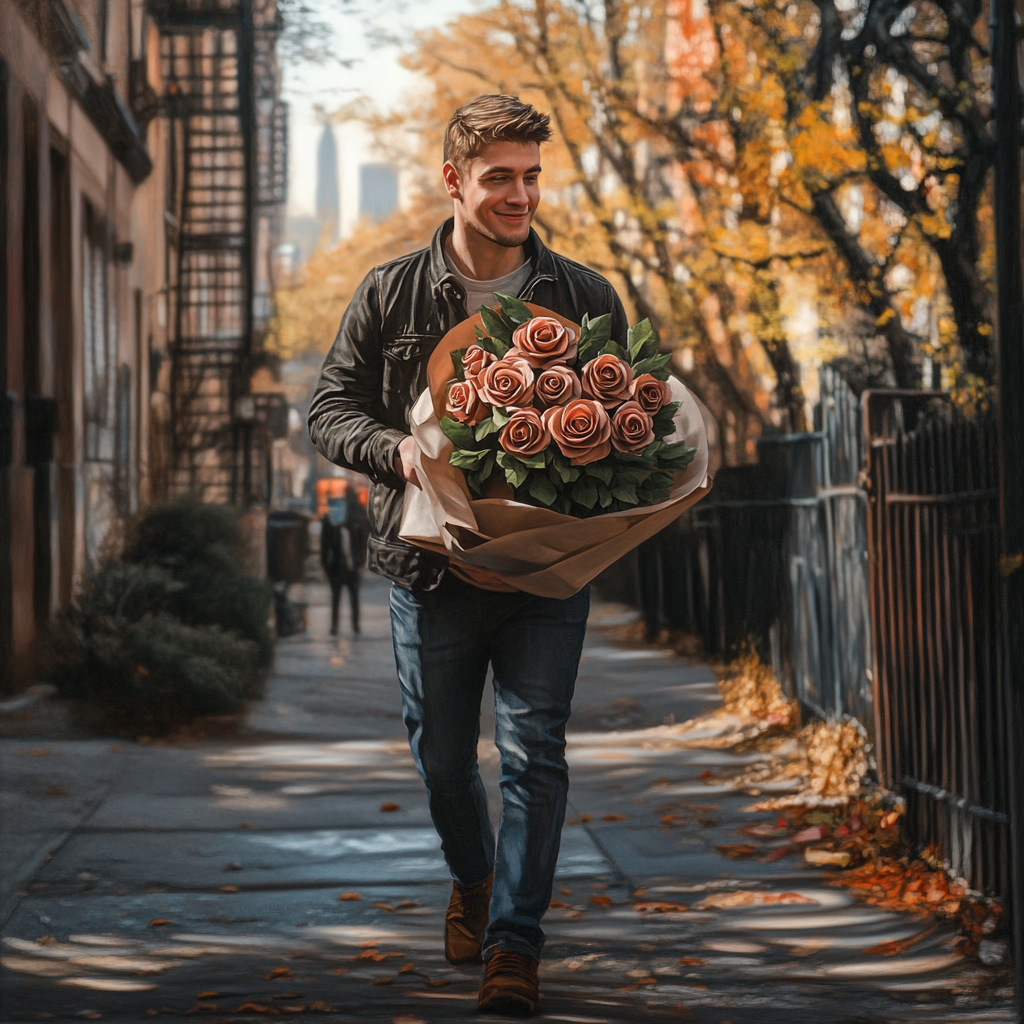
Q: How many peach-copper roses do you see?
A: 10